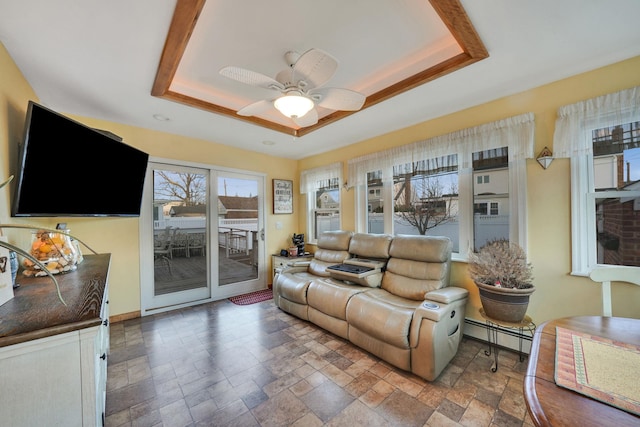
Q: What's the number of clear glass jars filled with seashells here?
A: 1